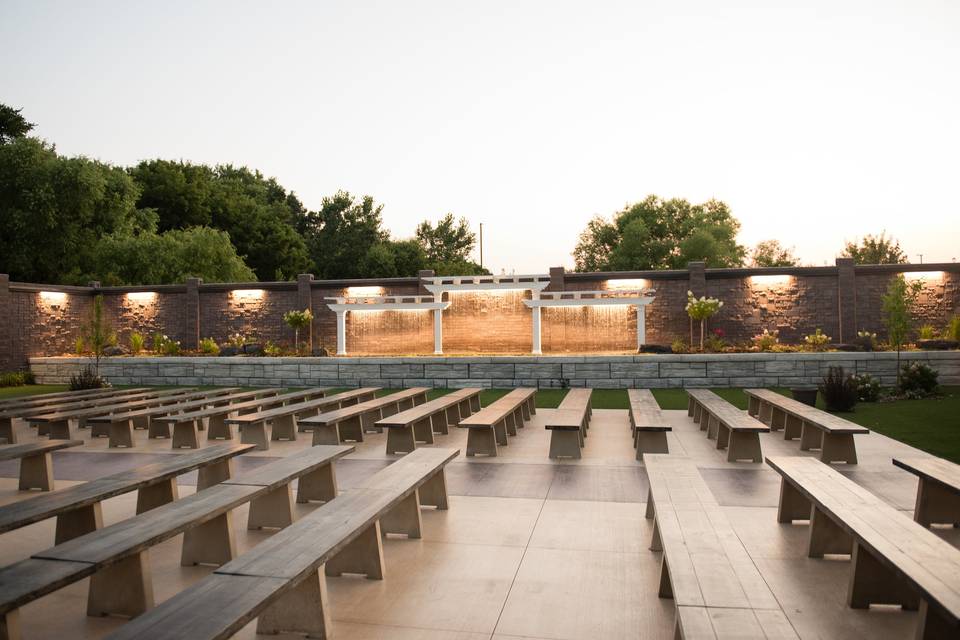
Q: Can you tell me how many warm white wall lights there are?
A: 7